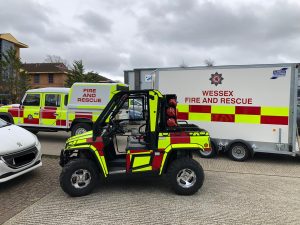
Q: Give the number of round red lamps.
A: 3